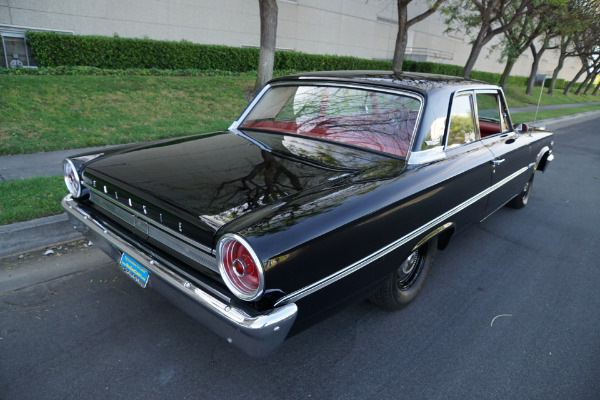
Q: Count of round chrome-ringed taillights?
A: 2